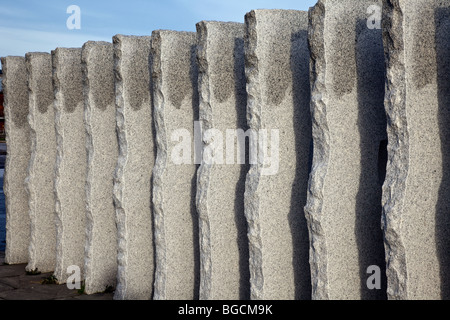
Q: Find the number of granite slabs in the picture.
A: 10